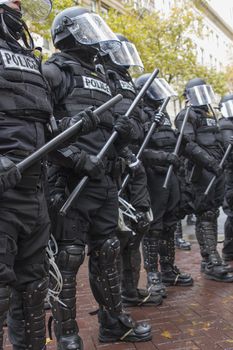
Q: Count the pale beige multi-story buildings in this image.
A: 1